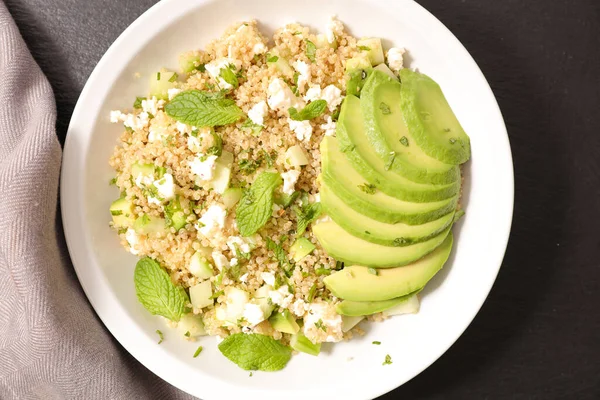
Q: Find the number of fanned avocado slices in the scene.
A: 8